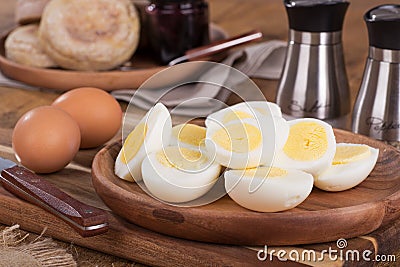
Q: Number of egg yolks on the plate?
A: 8